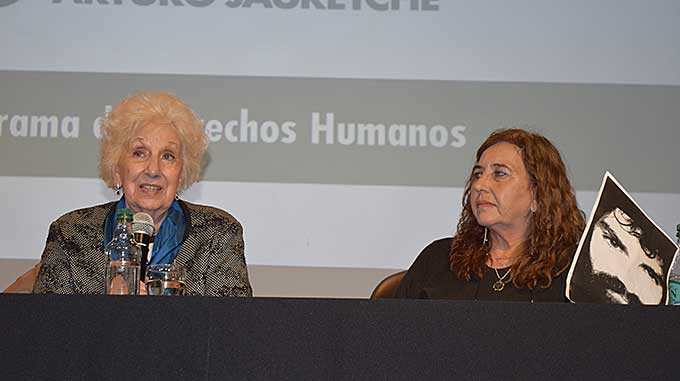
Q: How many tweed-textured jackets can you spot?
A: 1